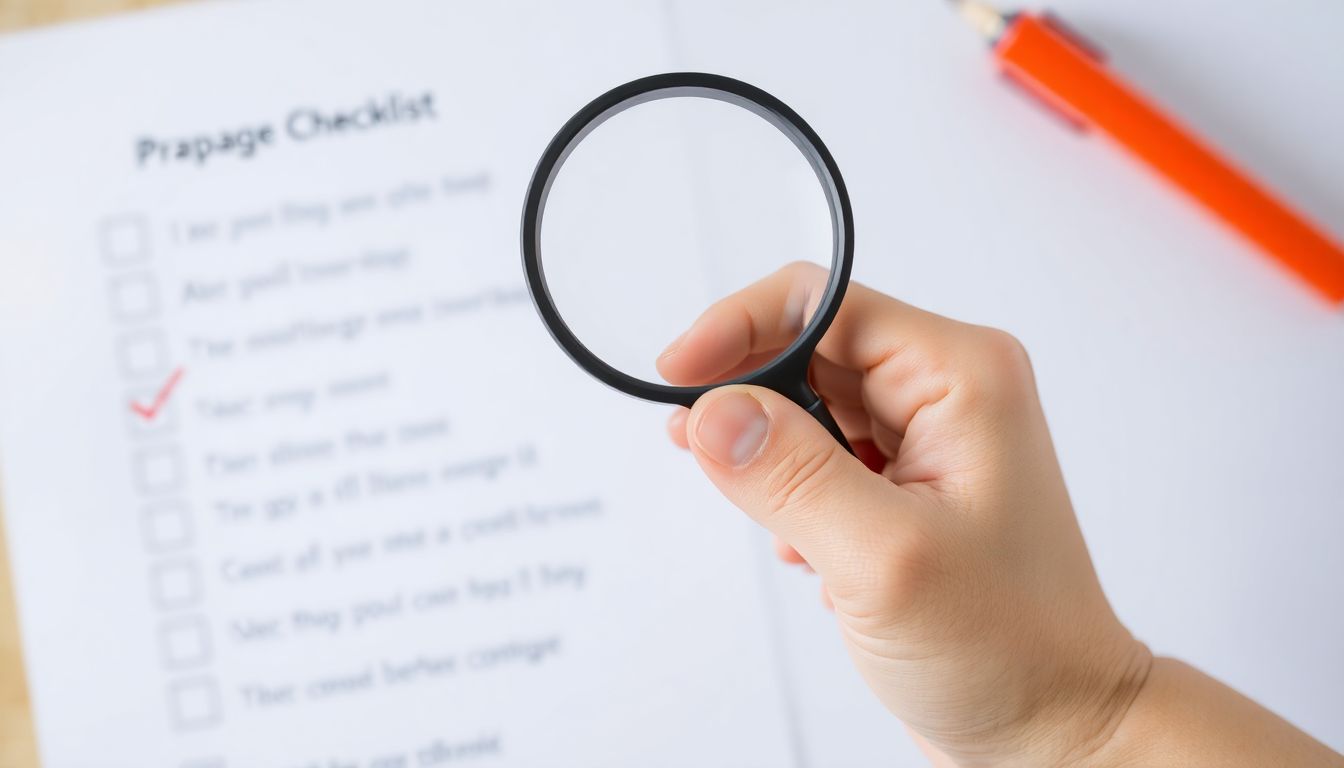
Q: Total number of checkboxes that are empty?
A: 8